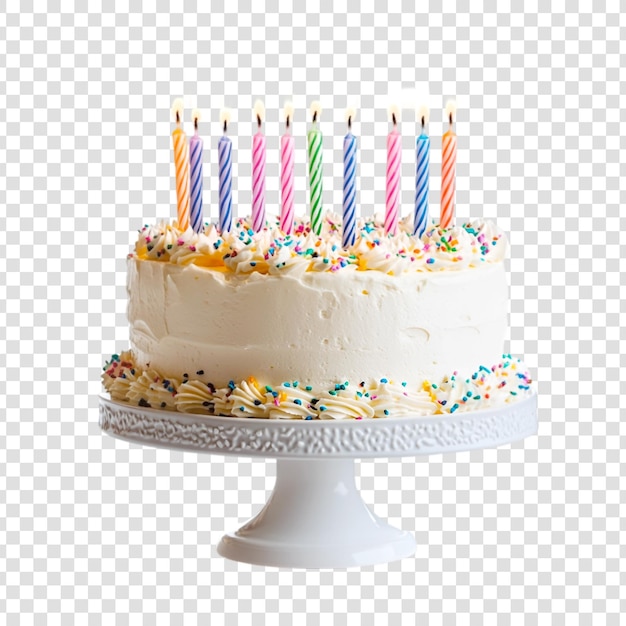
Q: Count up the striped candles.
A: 10